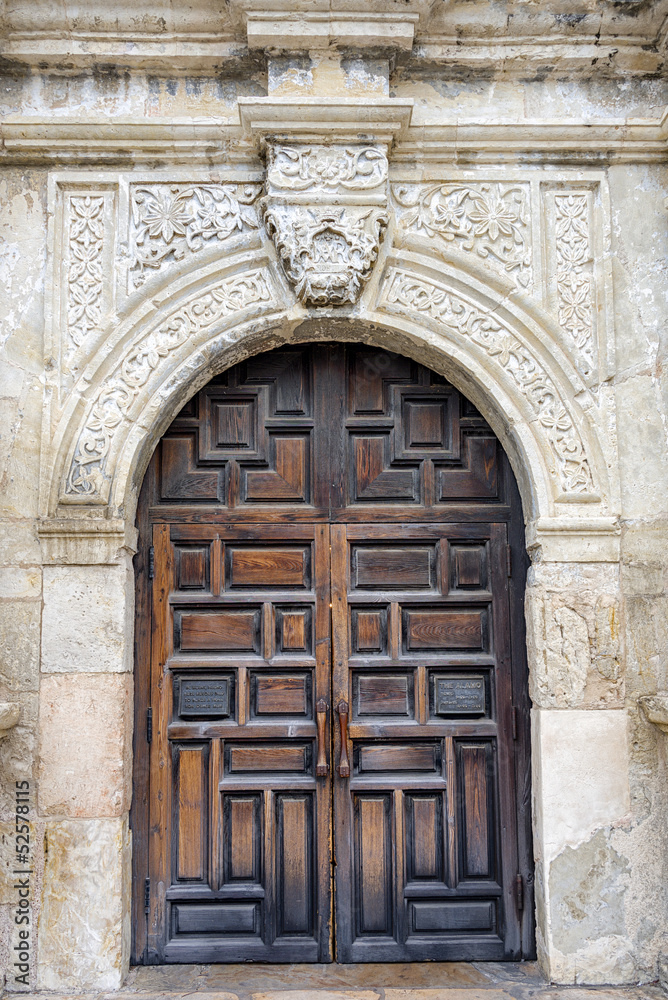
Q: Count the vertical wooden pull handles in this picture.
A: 2